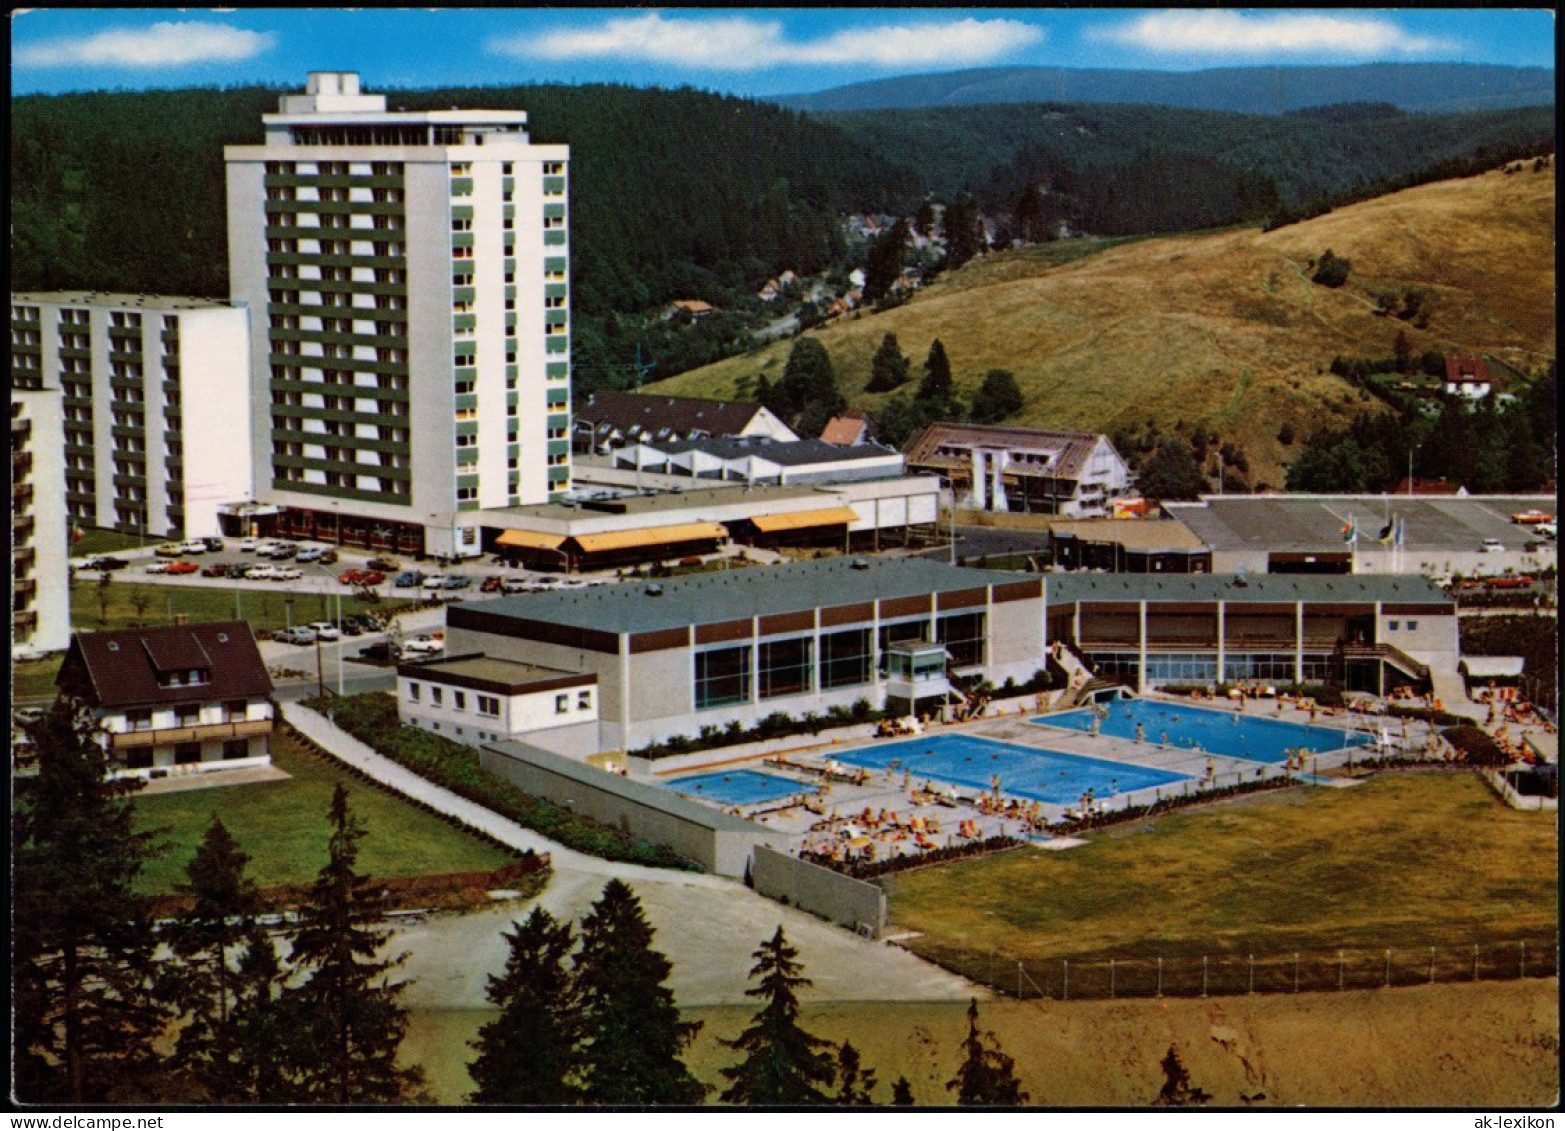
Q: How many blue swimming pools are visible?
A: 3